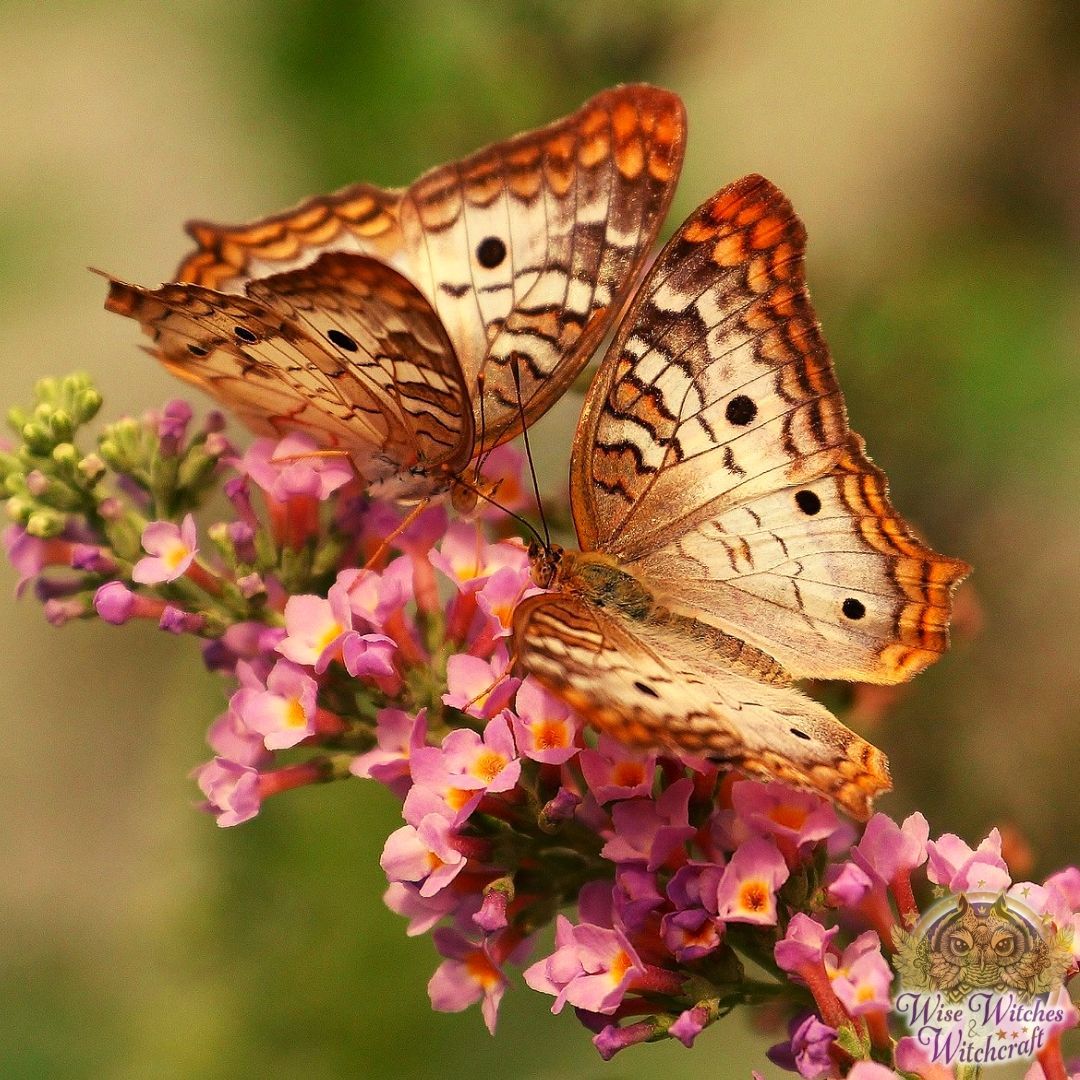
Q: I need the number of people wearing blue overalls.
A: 0